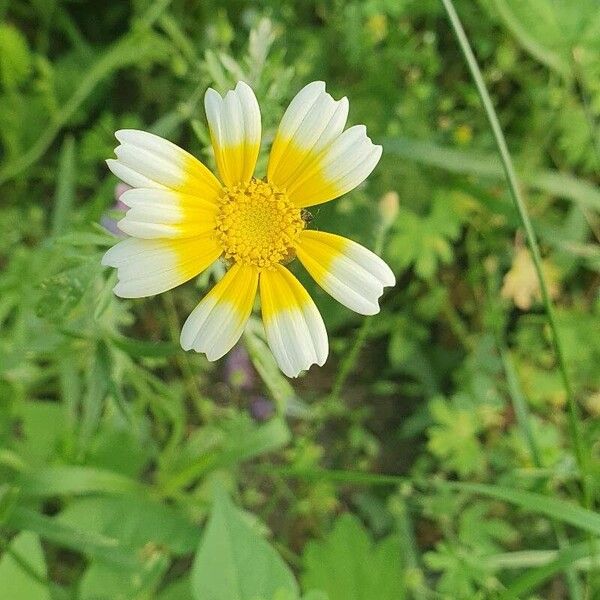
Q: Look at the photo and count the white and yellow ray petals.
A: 9